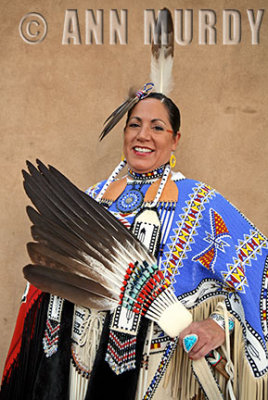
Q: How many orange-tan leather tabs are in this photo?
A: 2